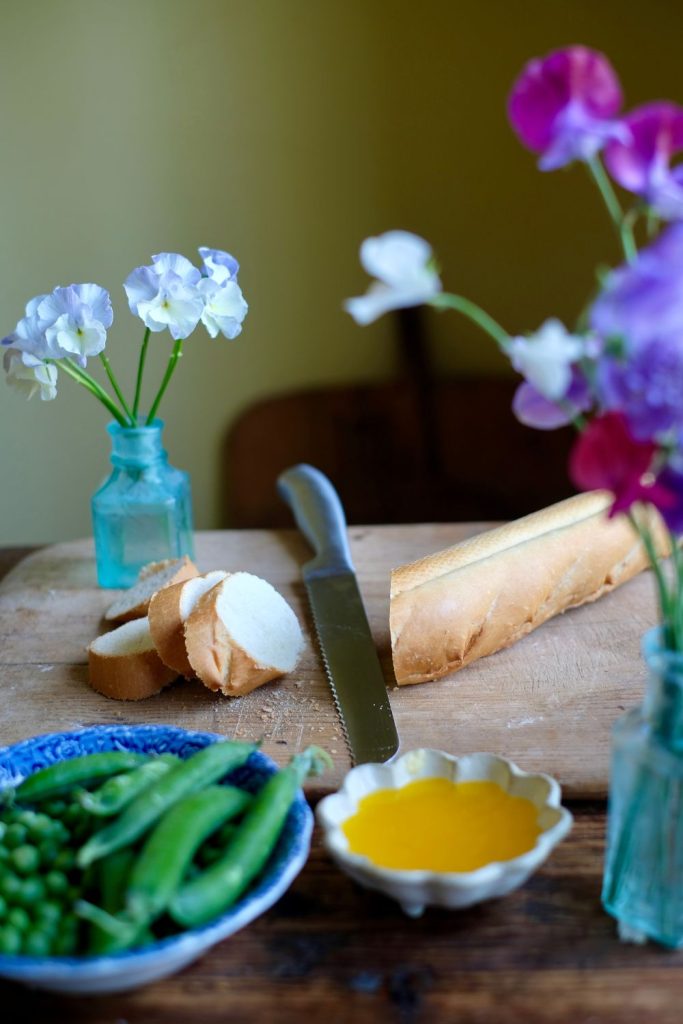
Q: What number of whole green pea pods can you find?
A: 5